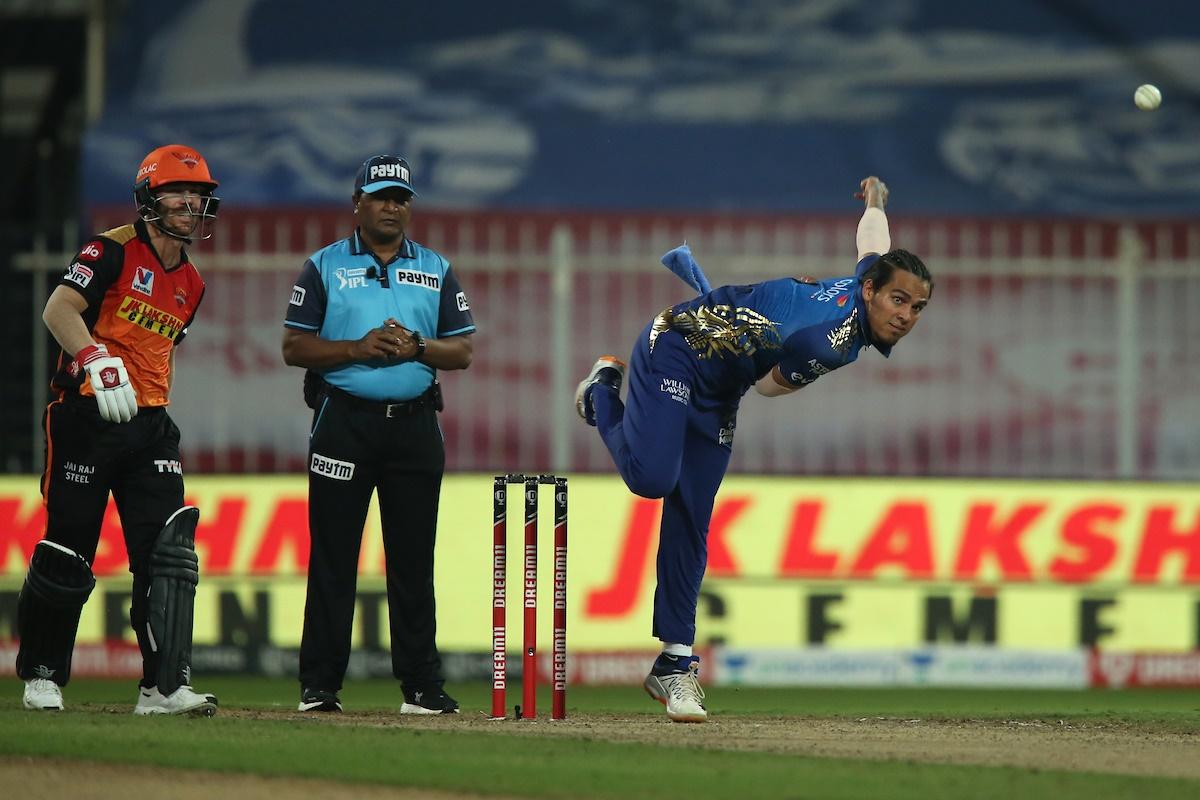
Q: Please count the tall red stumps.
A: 3